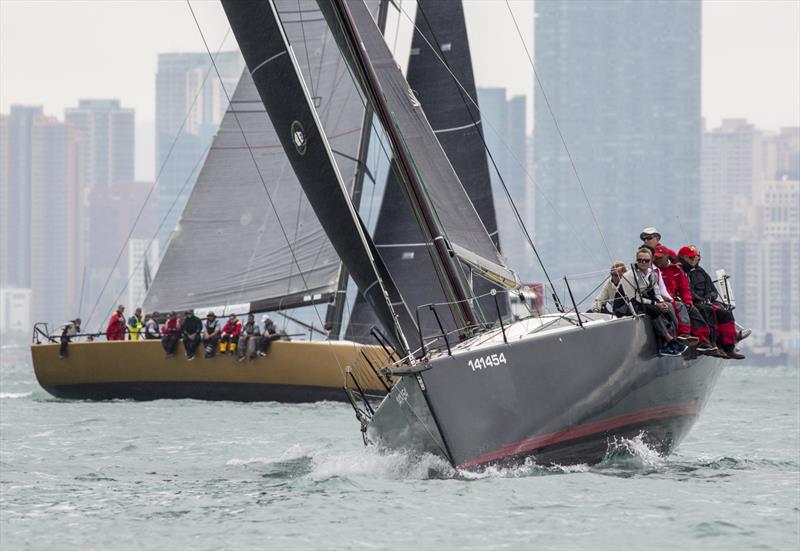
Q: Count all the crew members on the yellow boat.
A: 10